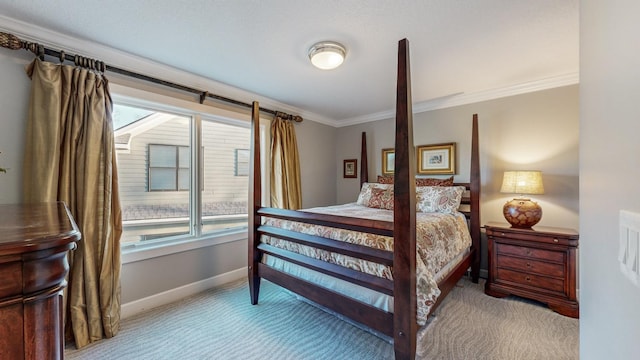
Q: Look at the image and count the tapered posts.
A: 4